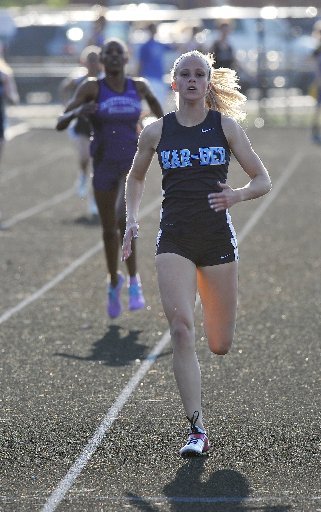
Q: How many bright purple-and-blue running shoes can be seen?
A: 2